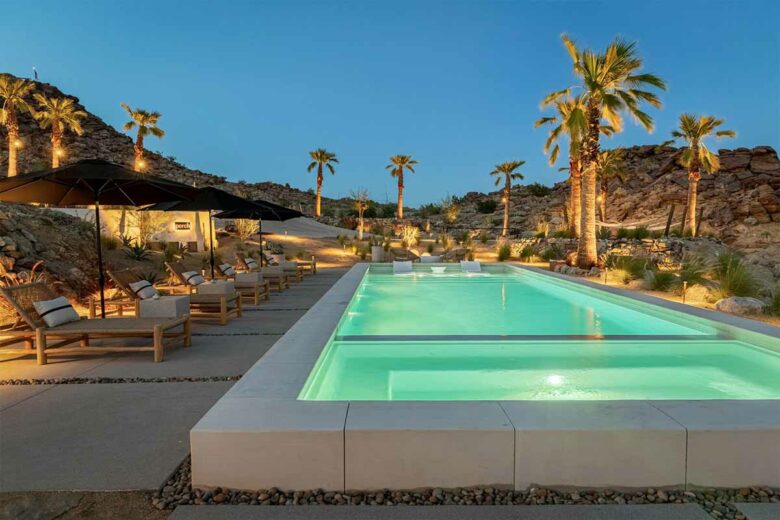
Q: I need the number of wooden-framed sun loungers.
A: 6